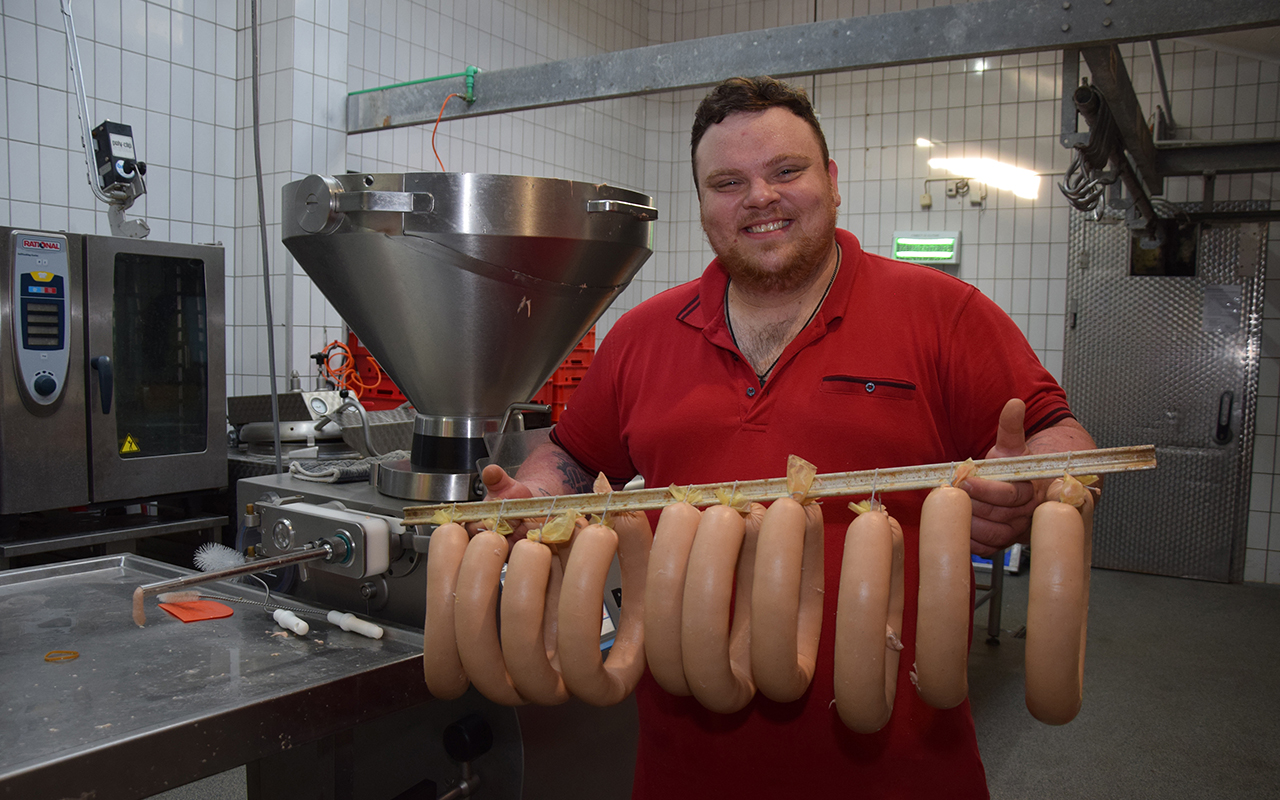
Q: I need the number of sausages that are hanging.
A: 10